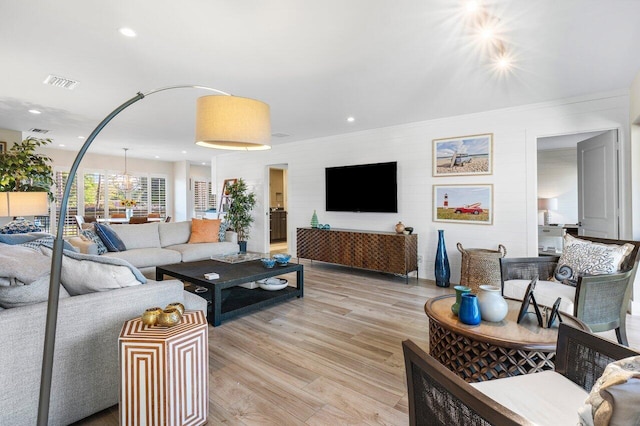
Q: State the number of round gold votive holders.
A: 3